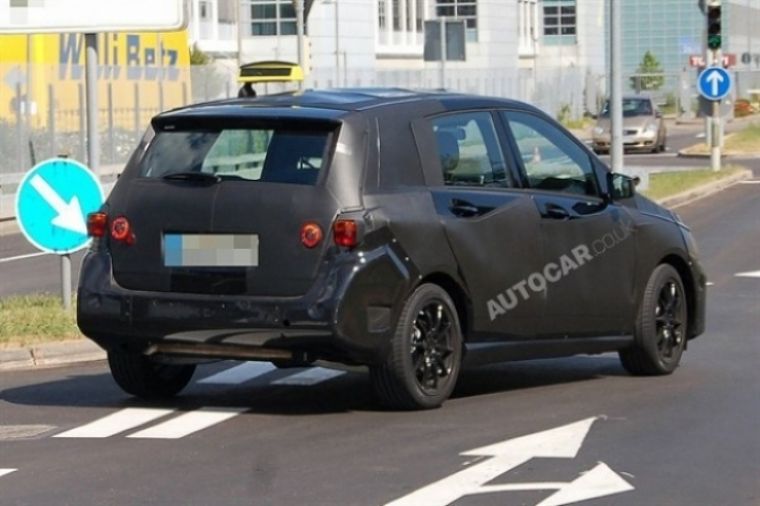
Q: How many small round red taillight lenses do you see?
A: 2